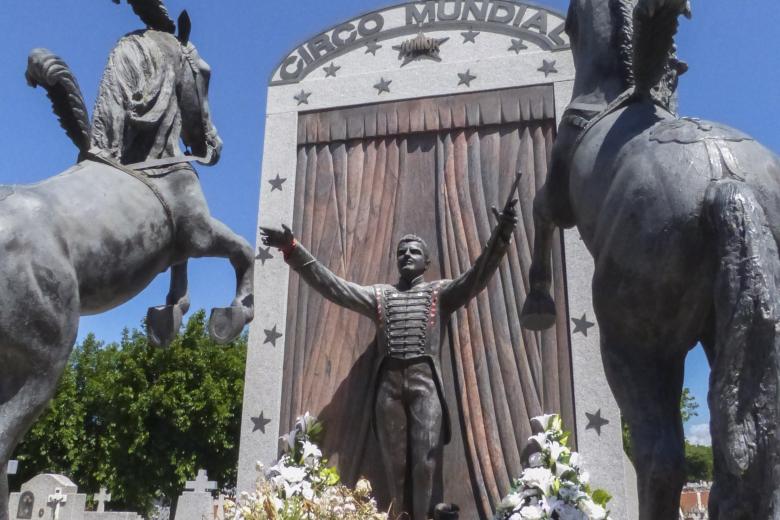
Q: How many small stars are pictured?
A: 14